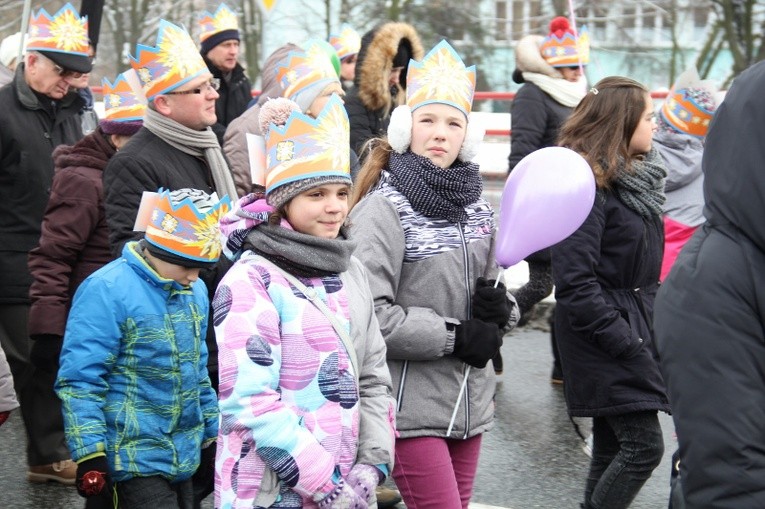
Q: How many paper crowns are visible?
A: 11